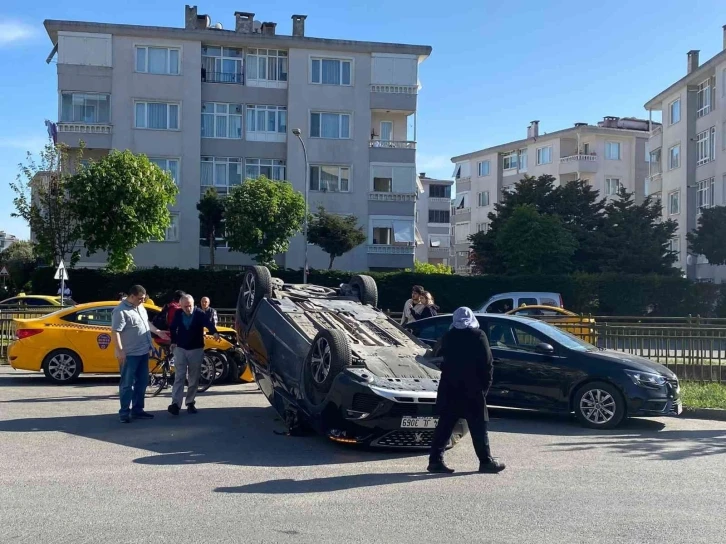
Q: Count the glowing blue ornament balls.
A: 0